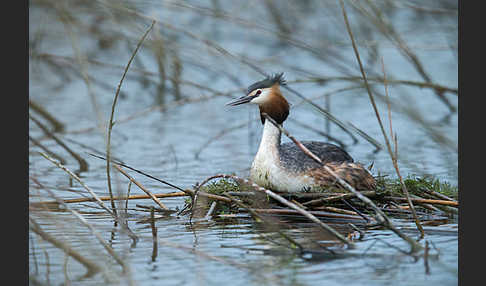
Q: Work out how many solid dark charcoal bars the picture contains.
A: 2